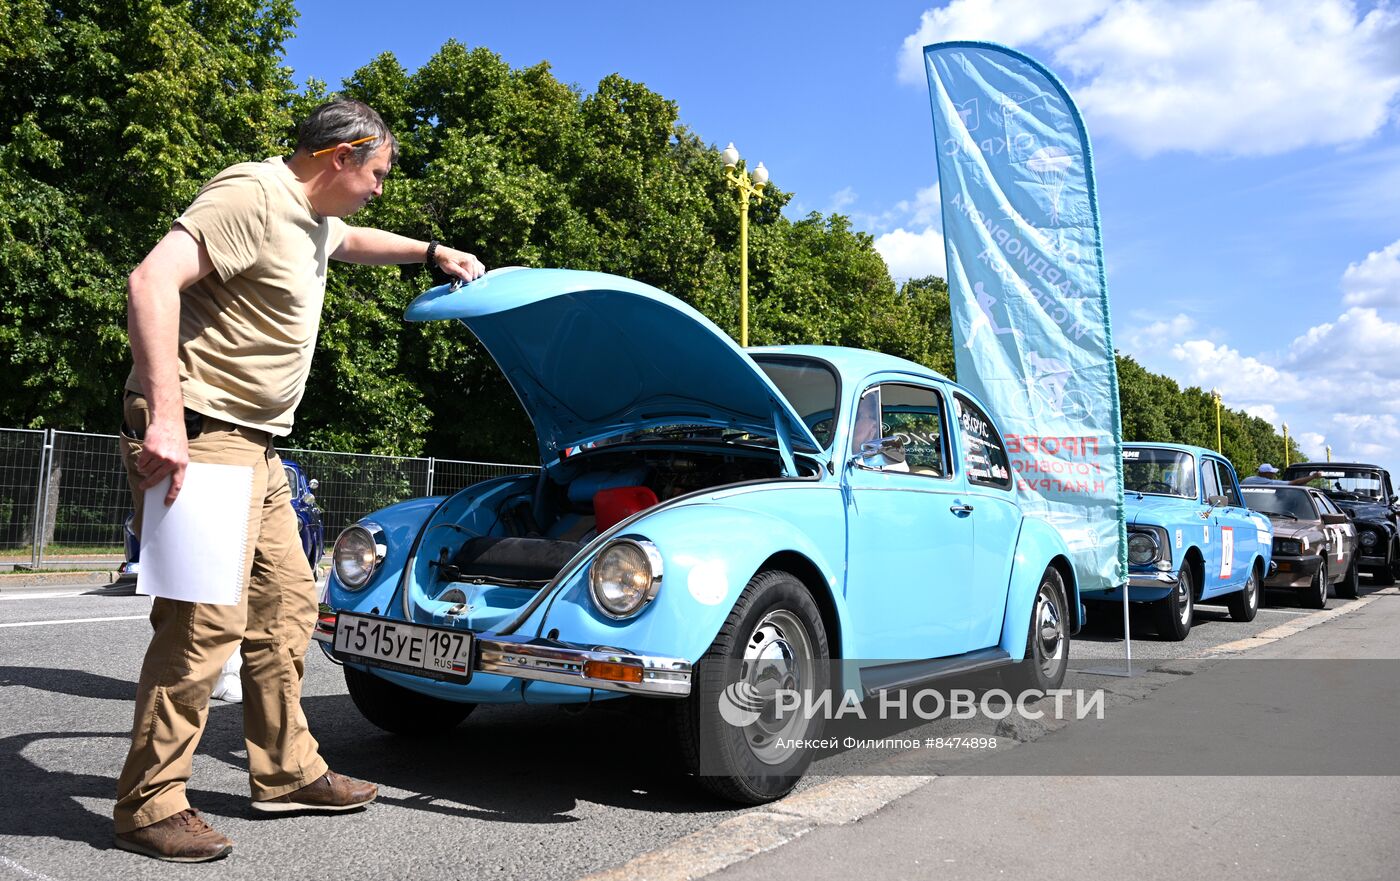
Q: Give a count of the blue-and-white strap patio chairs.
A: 0